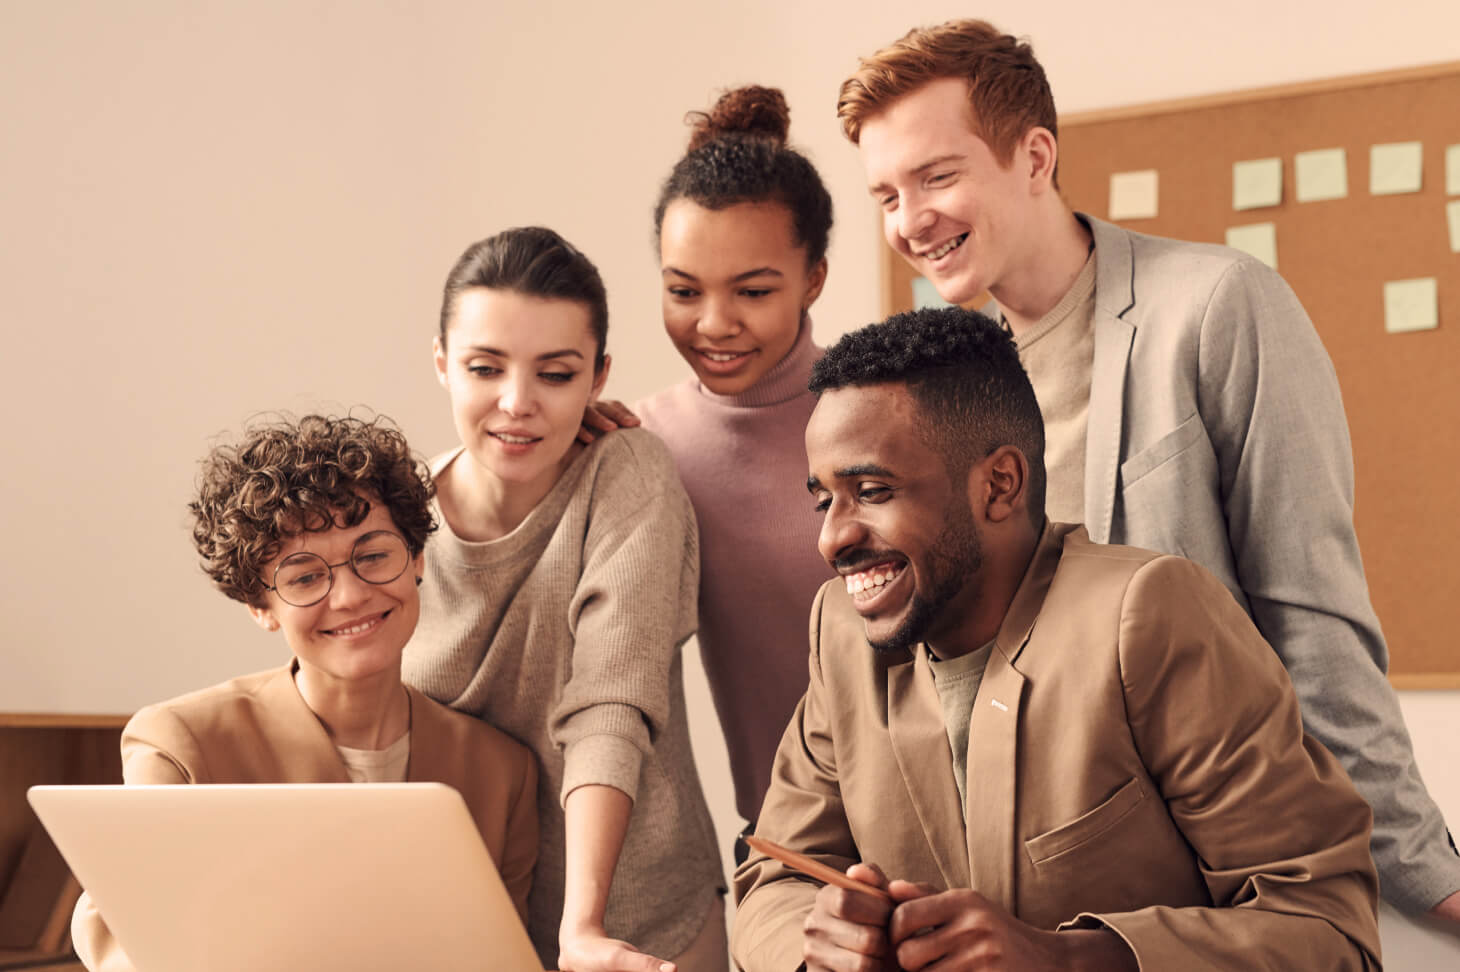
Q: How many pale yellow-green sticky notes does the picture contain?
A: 7